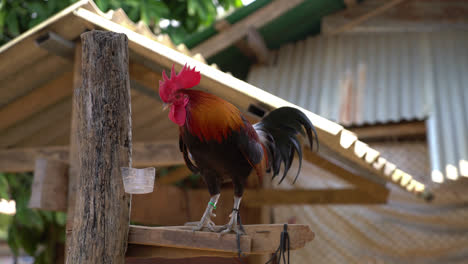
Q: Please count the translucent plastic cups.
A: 1